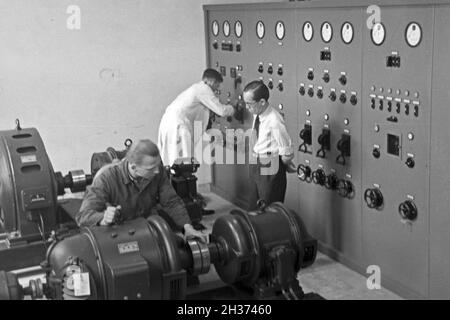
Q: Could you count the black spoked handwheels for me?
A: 6